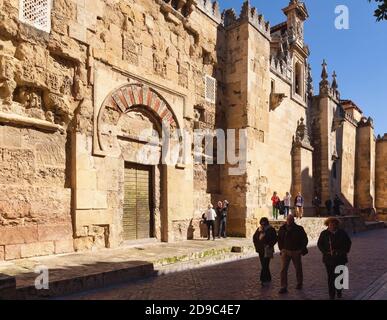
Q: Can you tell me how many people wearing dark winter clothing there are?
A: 3